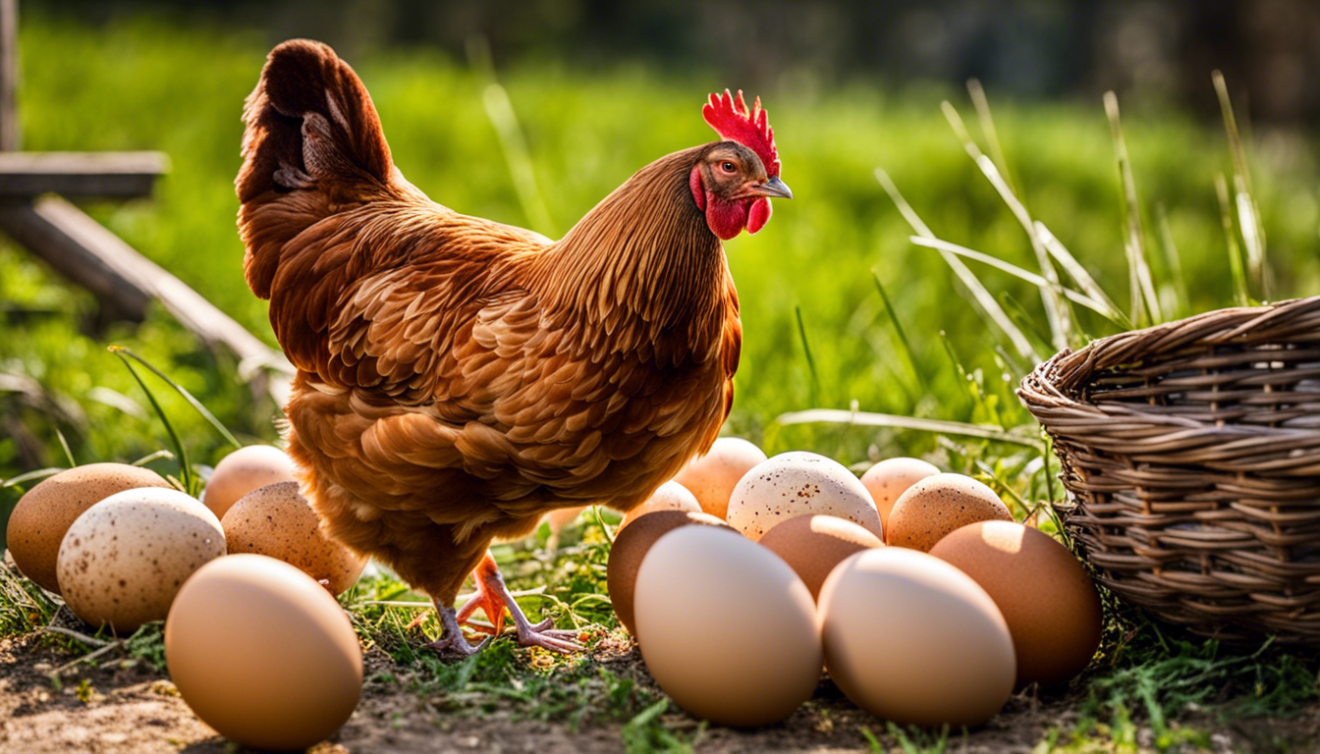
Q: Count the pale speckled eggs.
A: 2